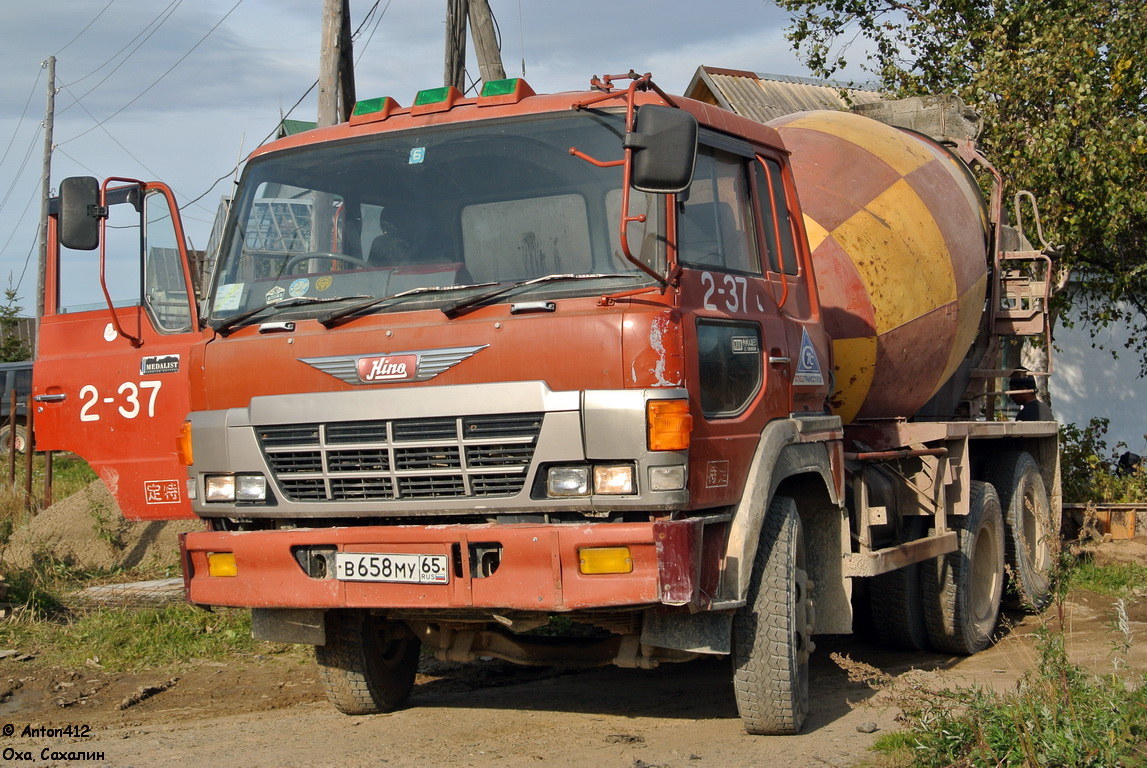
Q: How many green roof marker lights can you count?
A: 3